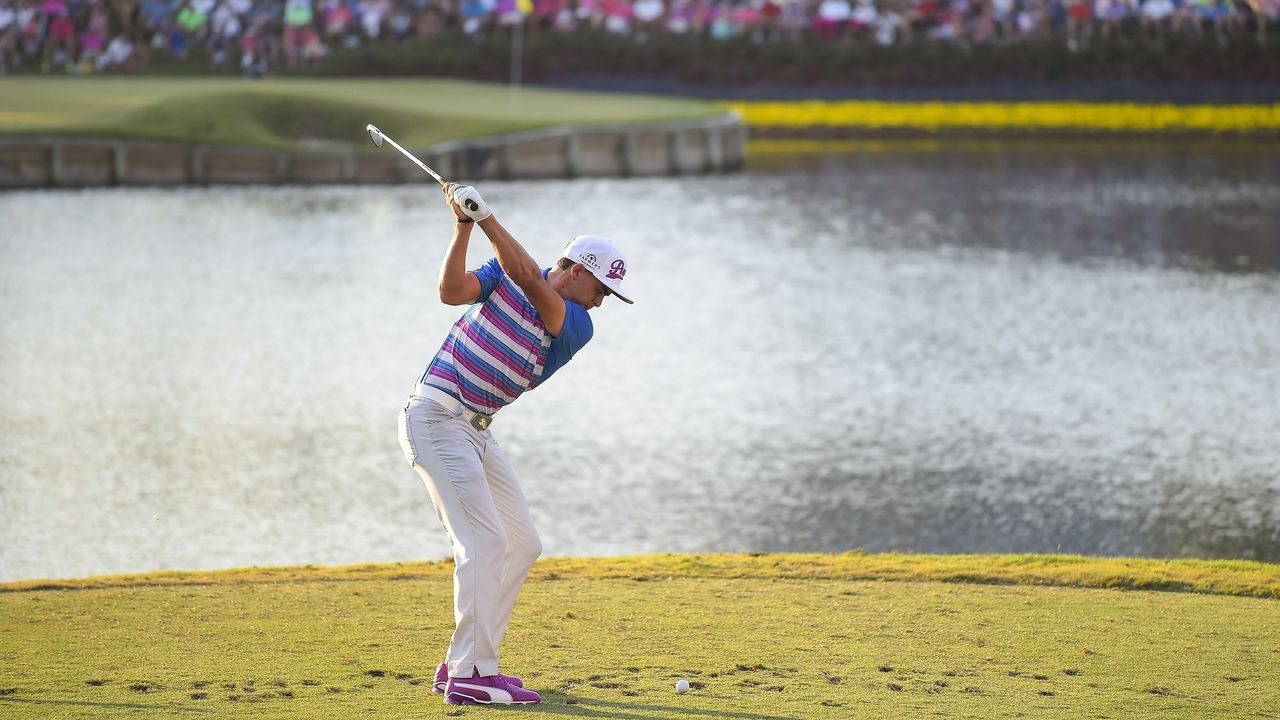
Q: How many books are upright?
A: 0